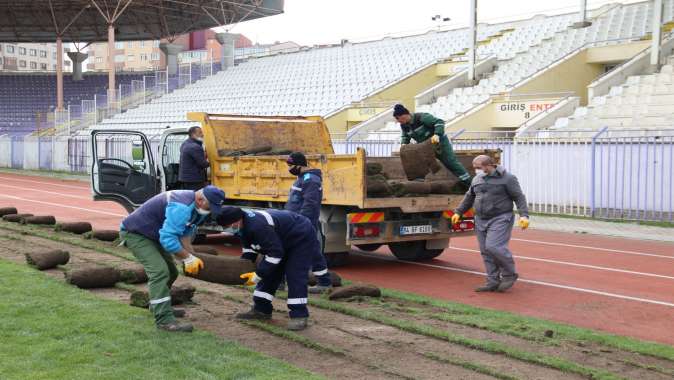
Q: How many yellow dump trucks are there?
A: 1